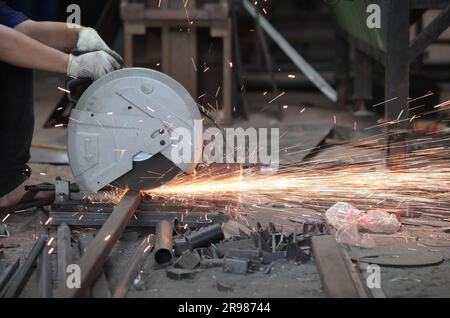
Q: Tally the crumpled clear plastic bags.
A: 2